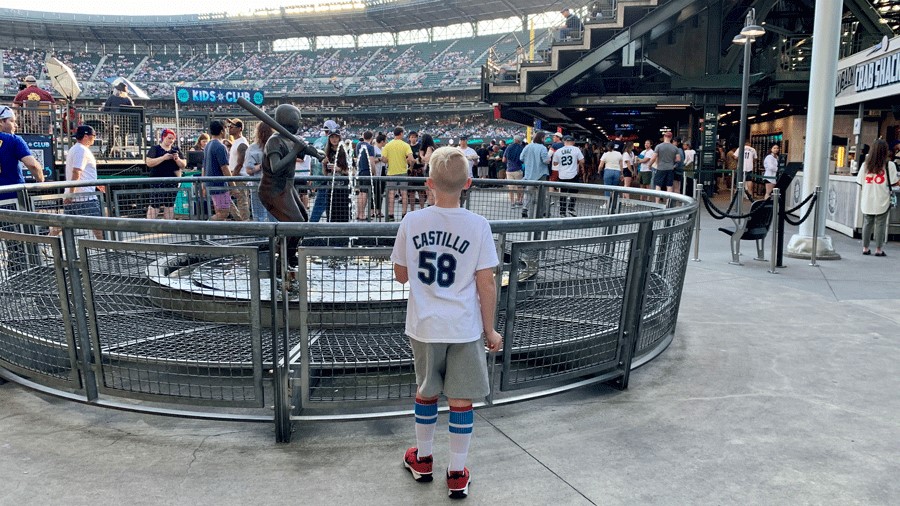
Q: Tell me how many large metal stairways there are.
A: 1